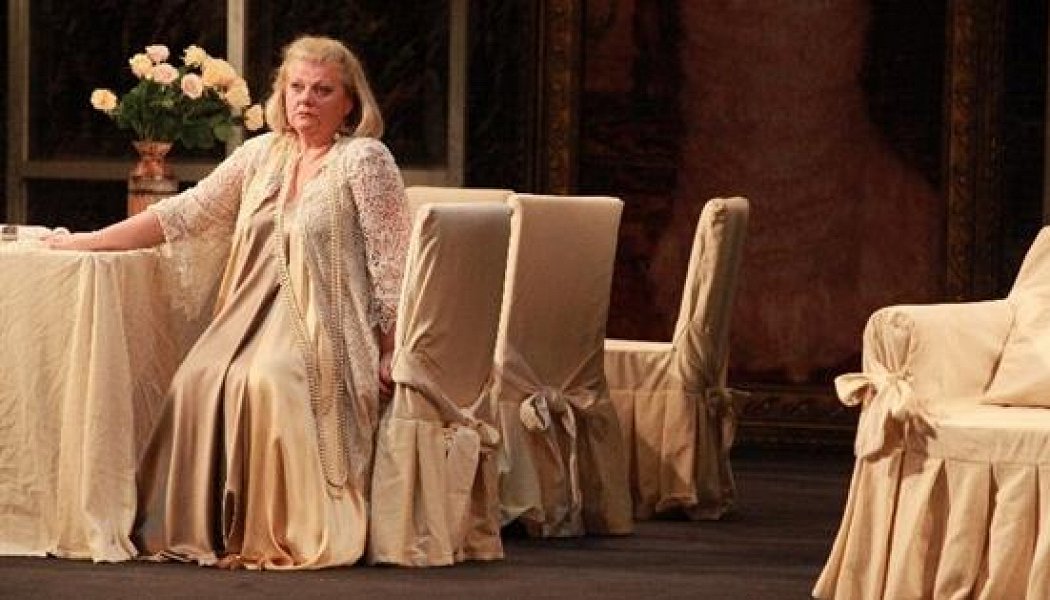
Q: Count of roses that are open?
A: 9